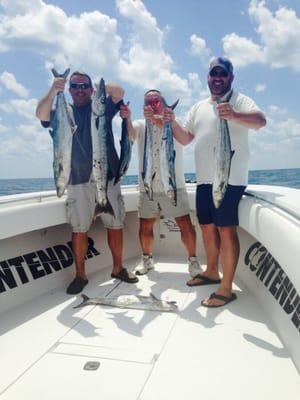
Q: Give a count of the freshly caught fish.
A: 7